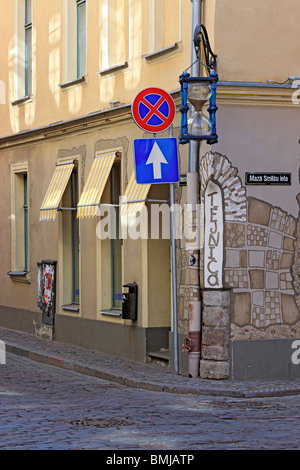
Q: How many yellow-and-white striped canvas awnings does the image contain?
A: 3